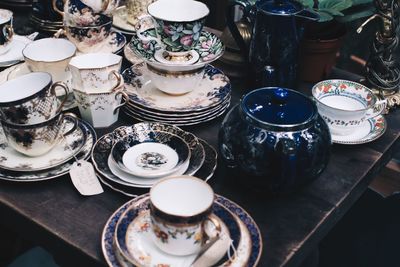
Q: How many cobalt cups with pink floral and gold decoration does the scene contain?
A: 2